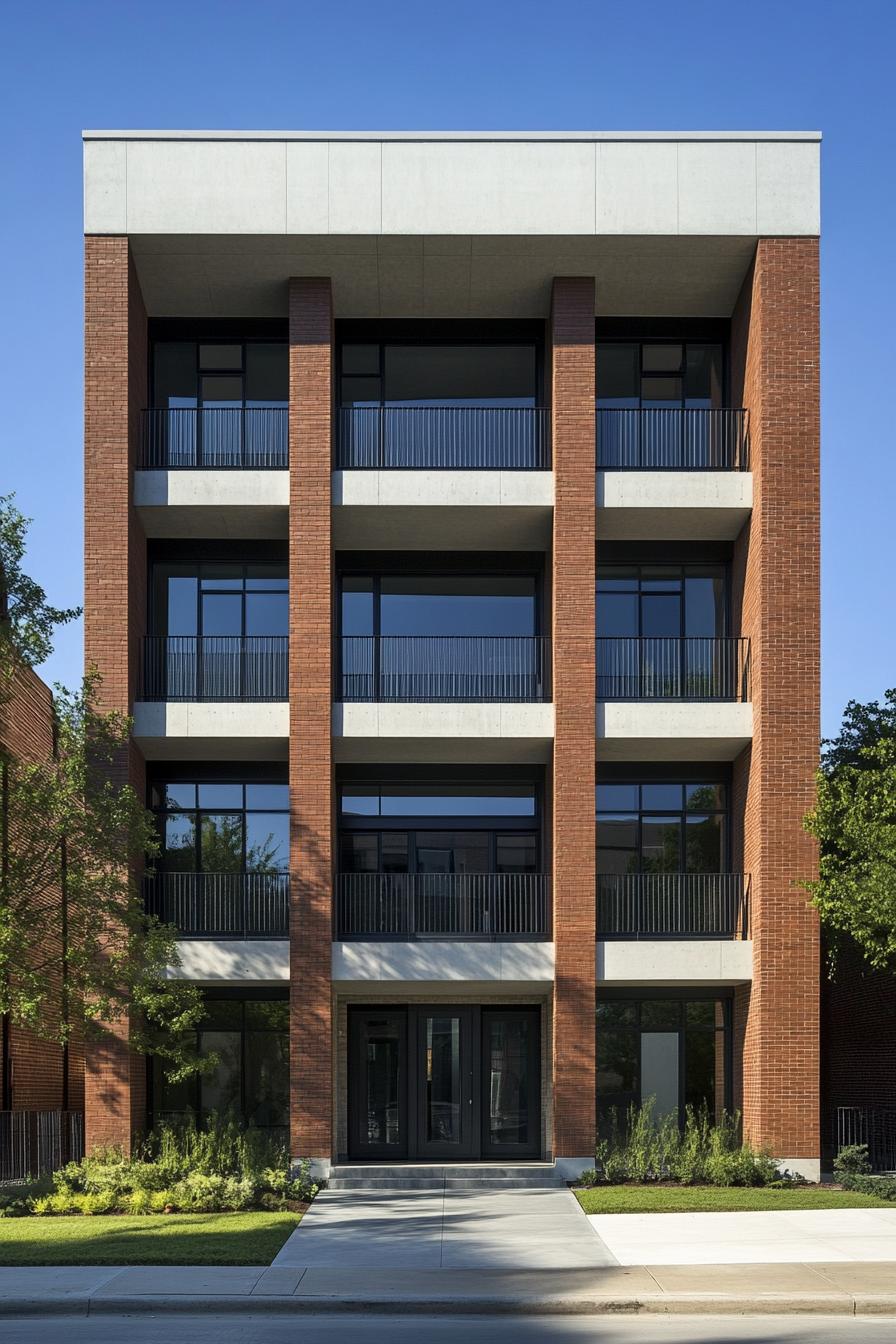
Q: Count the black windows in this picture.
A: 11